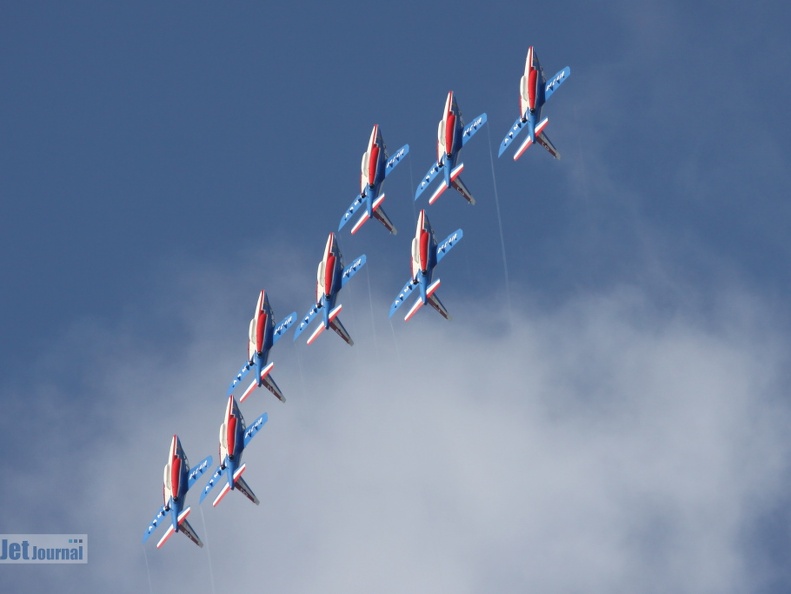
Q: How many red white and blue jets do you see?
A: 8